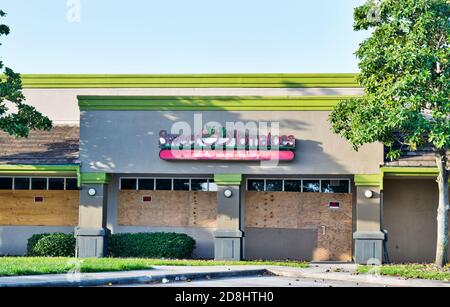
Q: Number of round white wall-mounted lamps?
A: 3